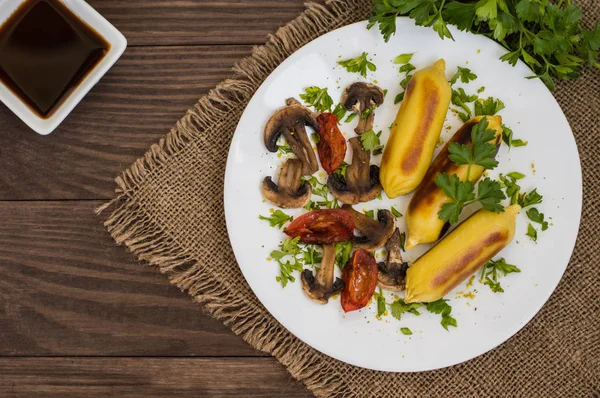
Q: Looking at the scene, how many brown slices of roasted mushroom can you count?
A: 7